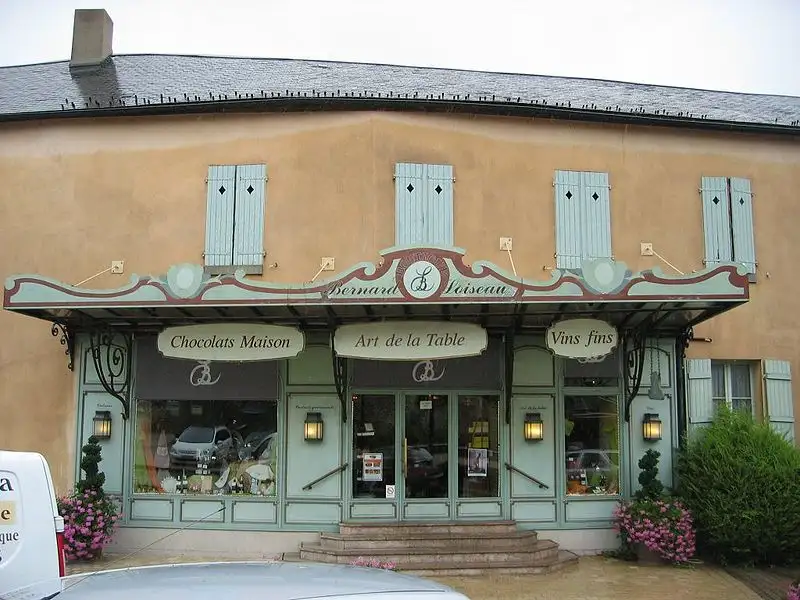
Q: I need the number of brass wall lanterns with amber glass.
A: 4